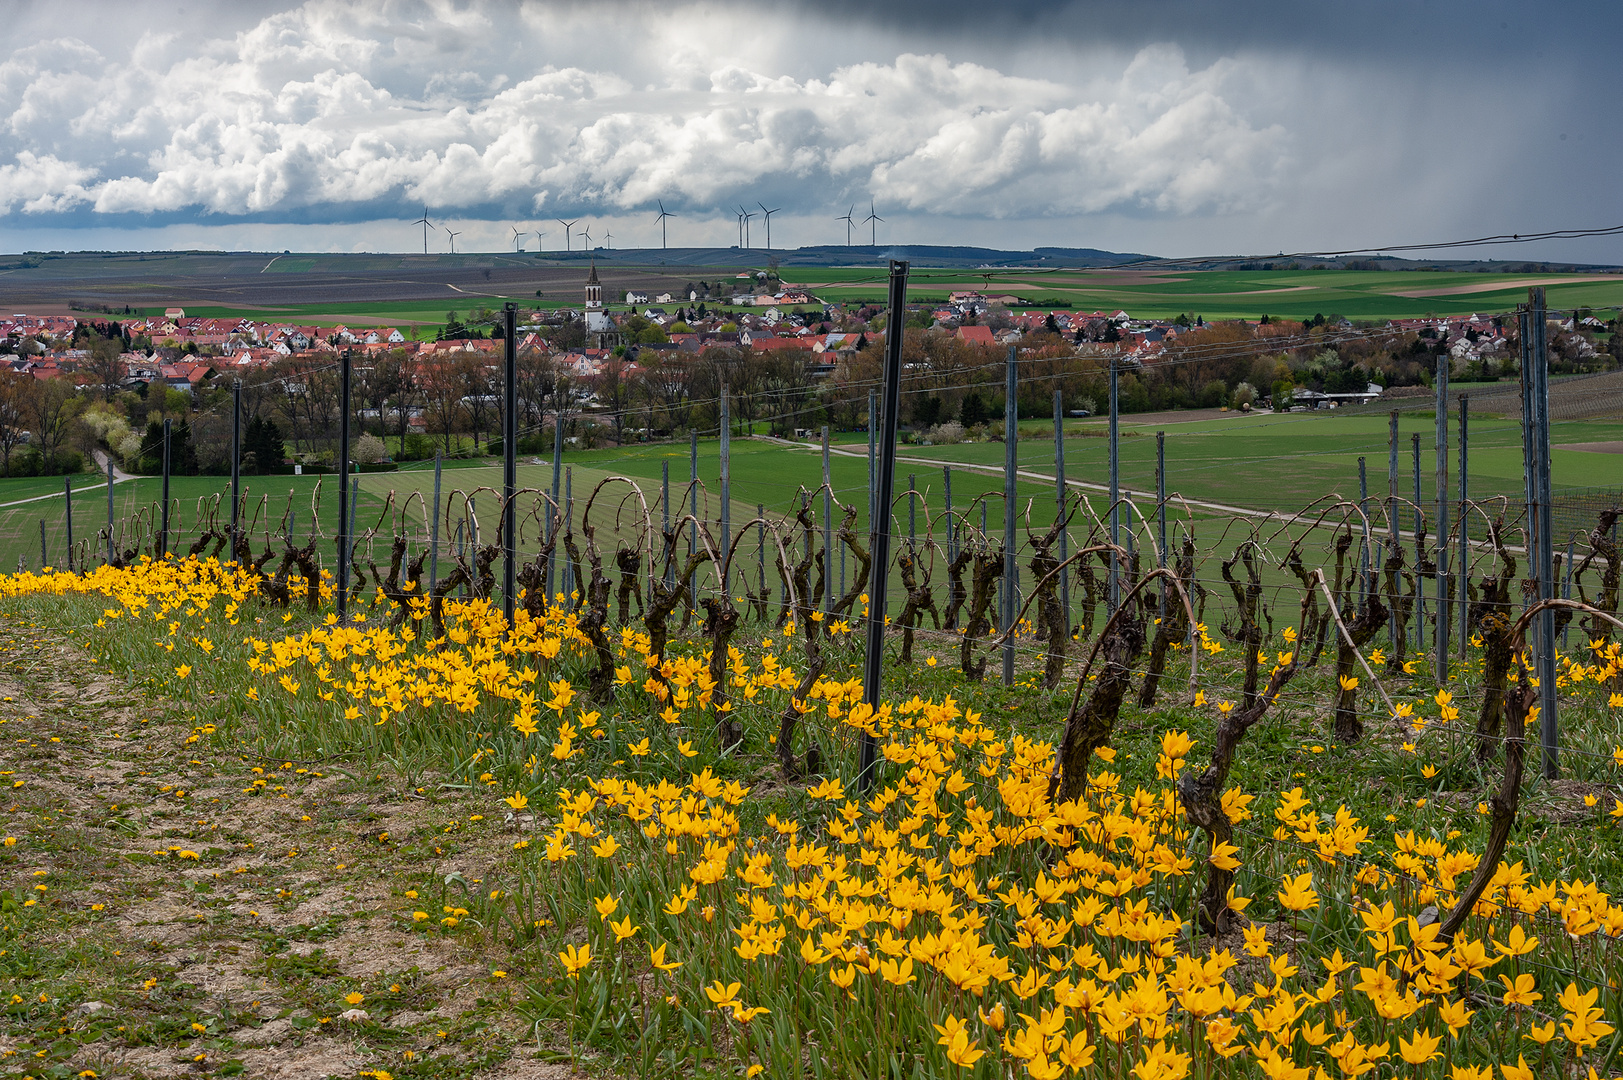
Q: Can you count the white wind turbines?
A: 13